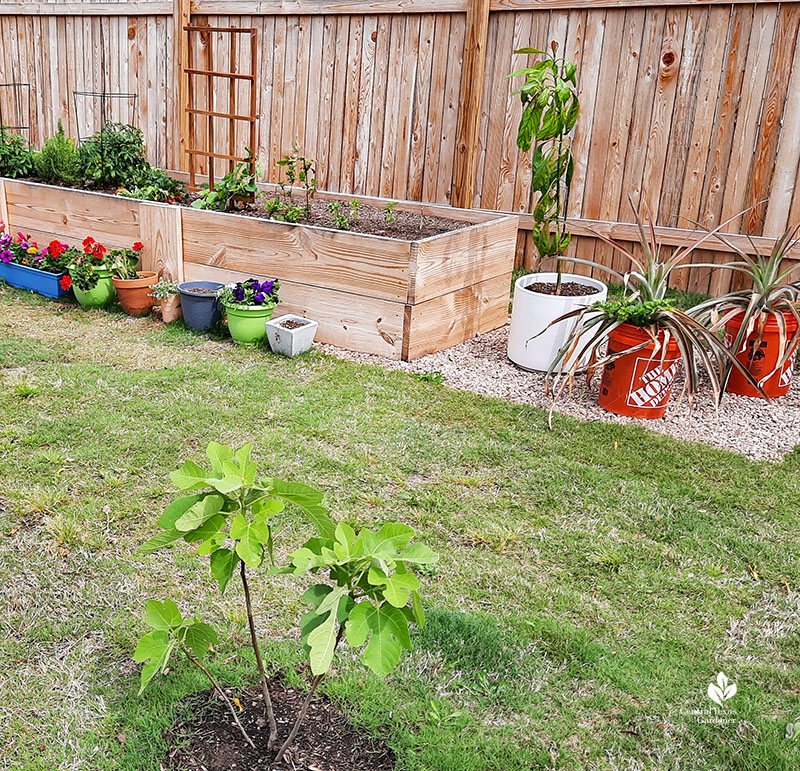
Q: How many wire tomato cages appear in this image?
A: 2